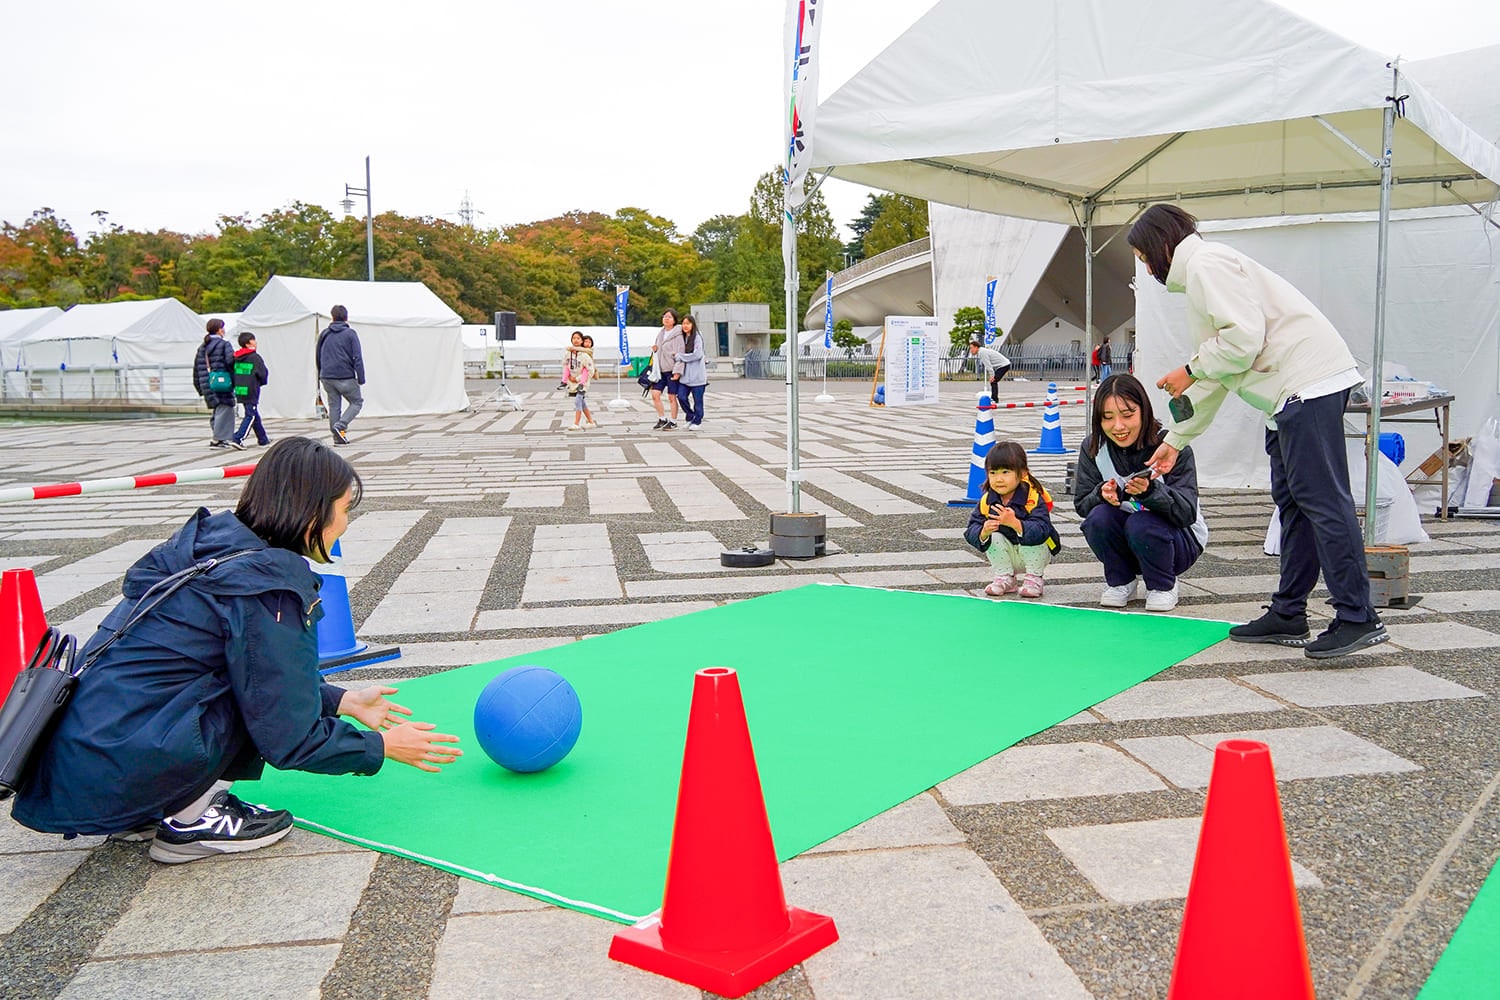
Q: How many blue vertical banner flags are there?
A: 3